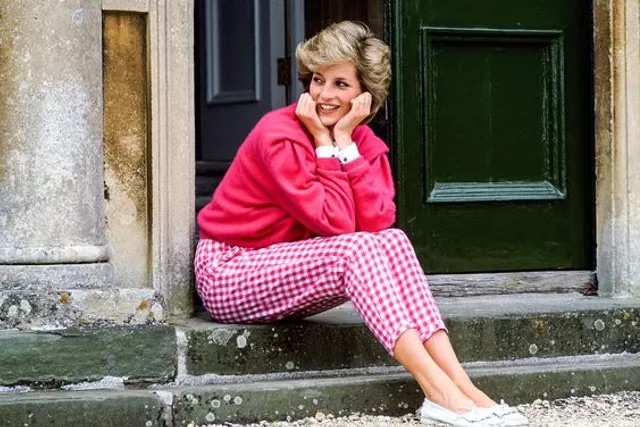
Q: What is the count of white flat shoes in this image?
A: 2